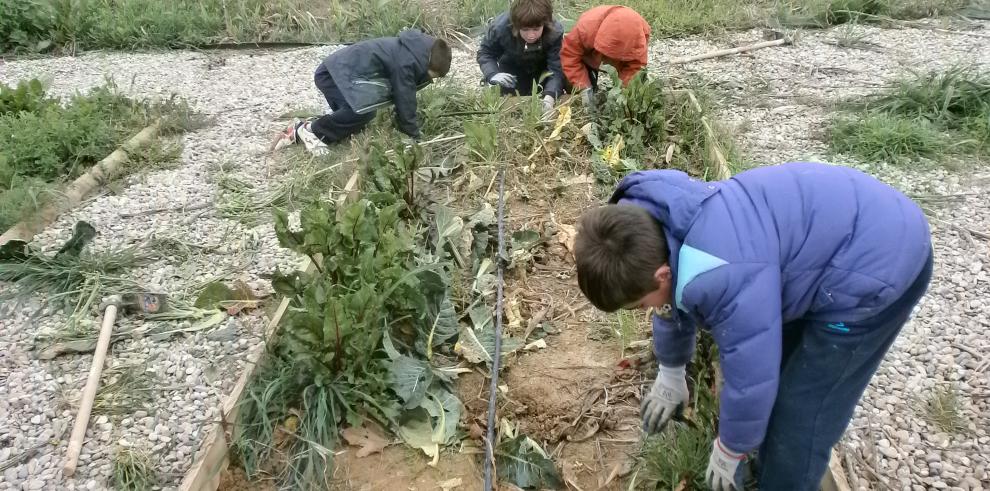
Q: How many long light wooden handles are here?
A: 2